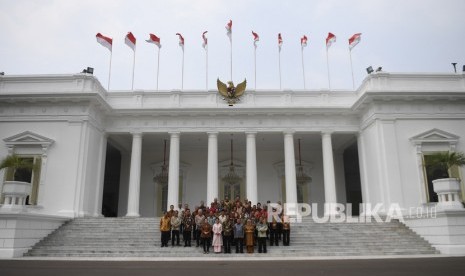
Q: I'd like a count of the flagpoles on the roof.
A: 11